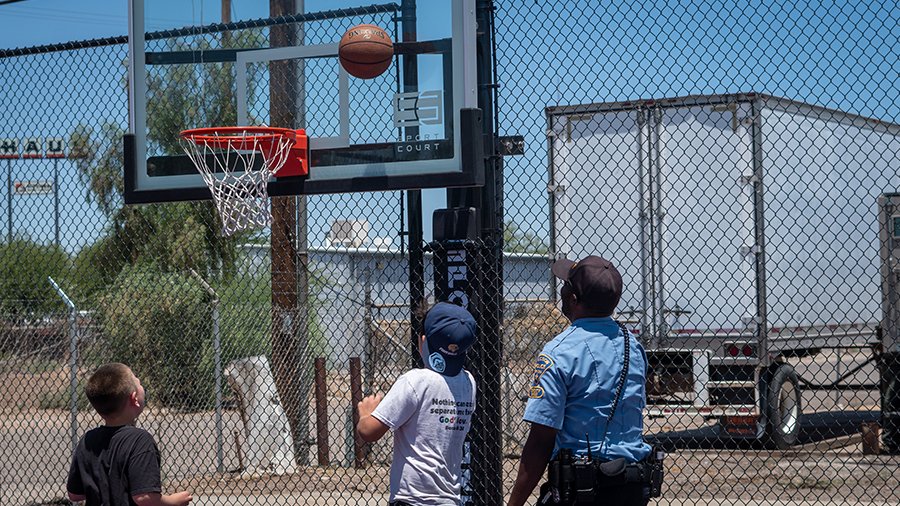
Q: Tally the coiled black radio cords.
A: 1